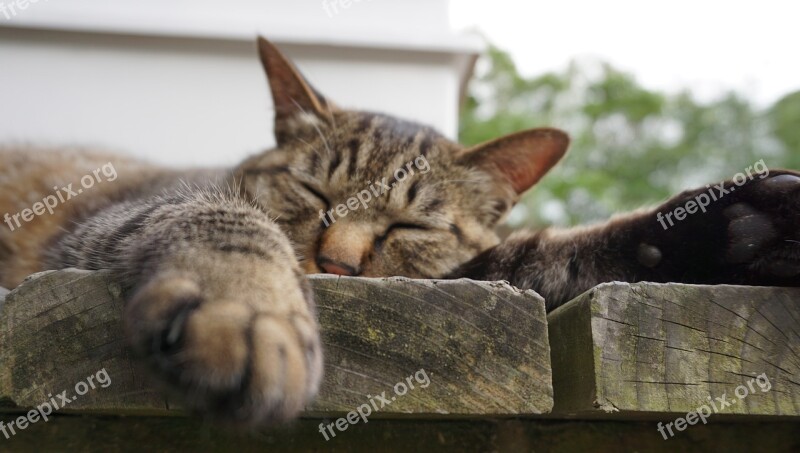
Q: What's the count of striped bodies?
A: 1